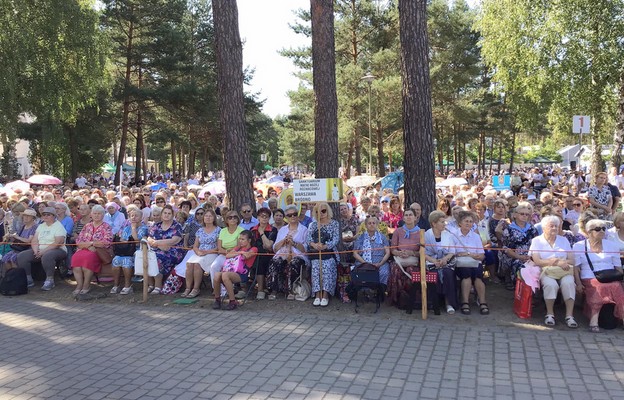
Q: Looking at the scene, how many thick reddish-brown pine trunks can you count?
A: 3